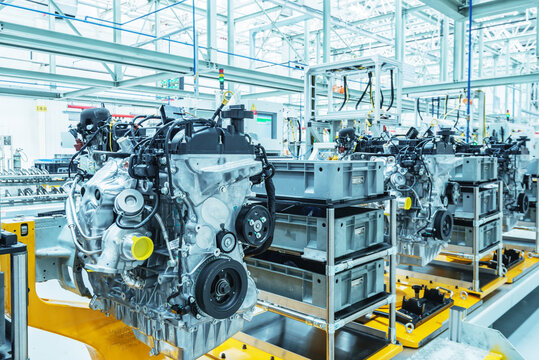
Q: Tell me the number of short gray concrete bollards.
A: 0